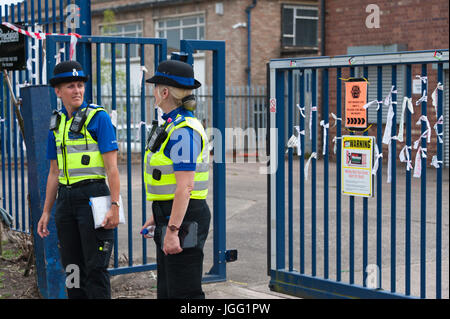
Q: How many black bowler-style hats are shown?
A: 2